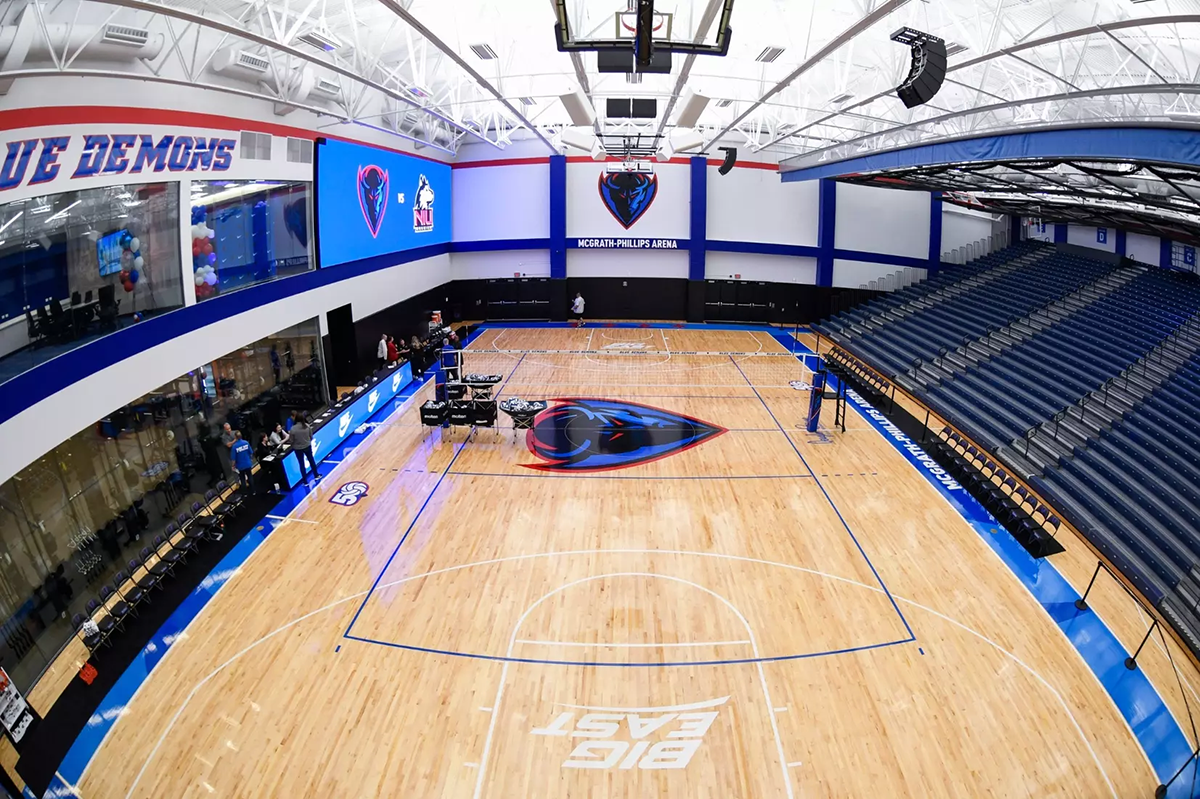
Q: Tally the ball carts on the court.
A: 6